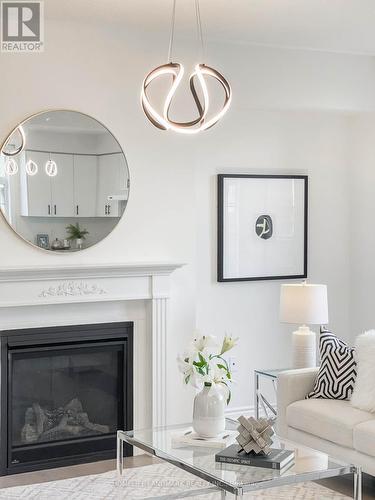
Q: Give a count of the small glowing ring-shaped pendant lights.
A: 3